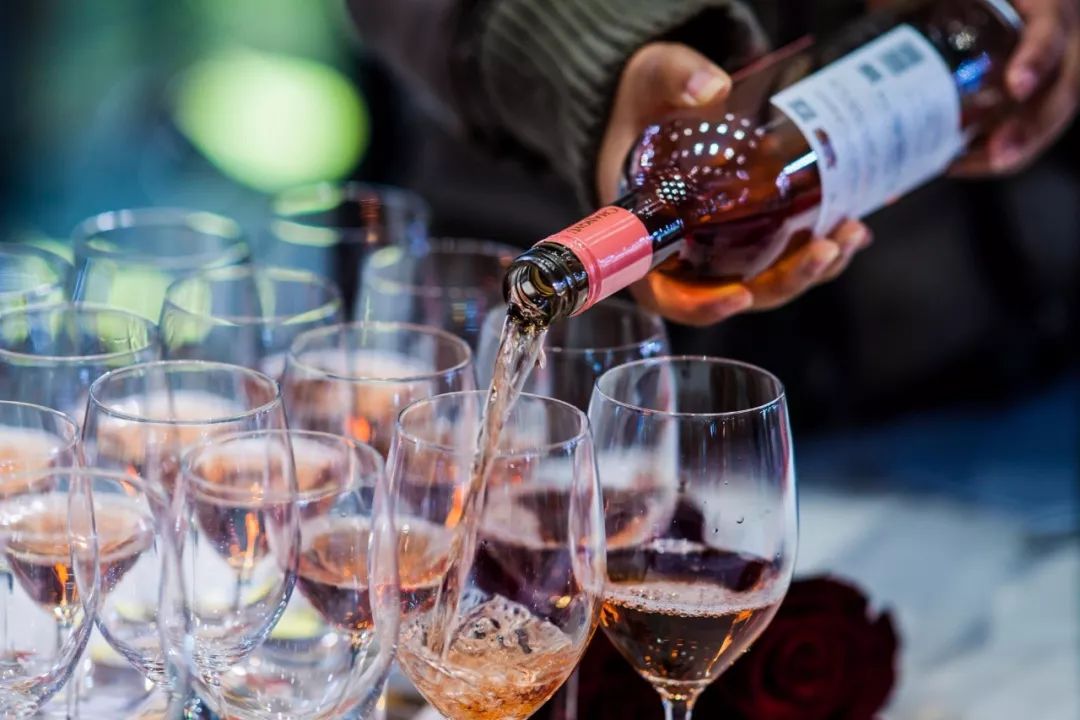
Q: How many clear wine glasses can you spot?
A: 14